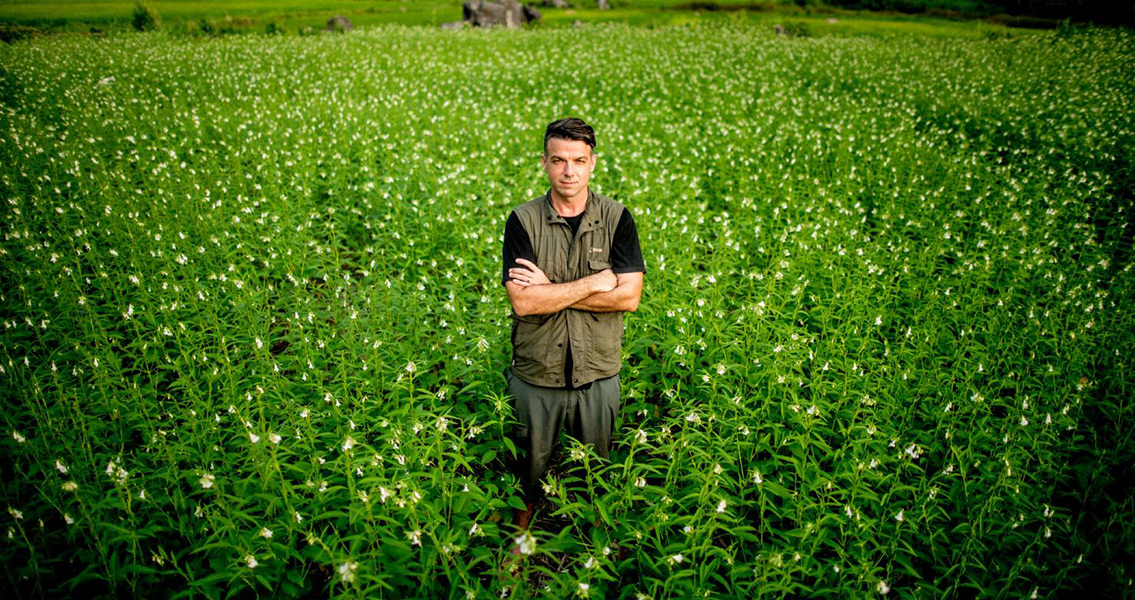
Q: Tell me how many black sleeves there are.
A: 2